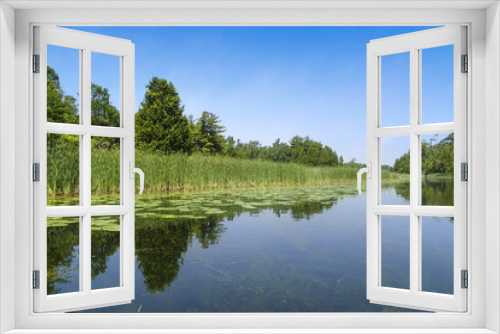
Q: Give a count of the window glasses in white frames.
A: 12